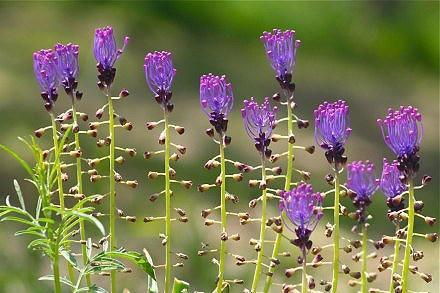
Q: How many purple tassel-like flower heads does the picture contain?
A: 12